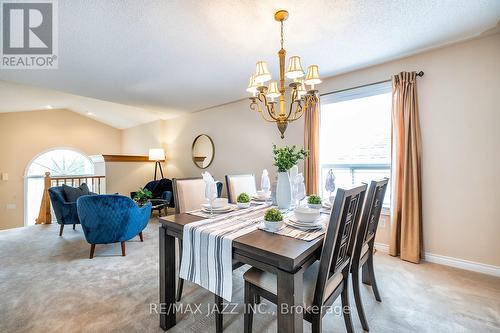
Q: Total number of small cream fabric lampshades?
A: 6